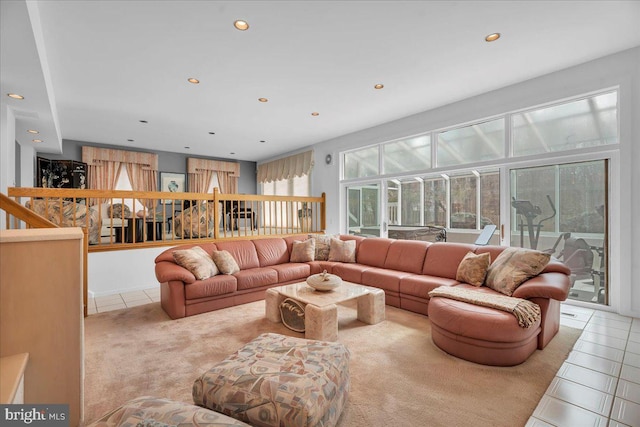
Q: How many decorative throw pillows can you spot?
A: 7